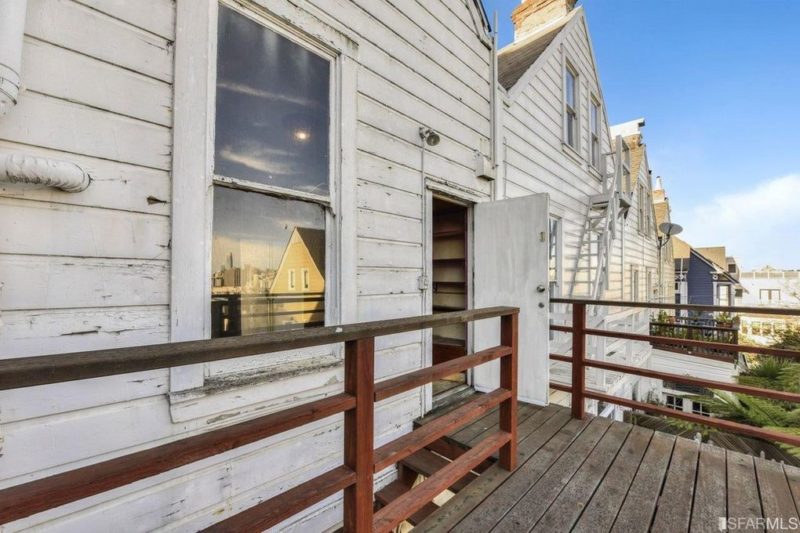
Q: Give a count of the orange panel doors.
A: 0